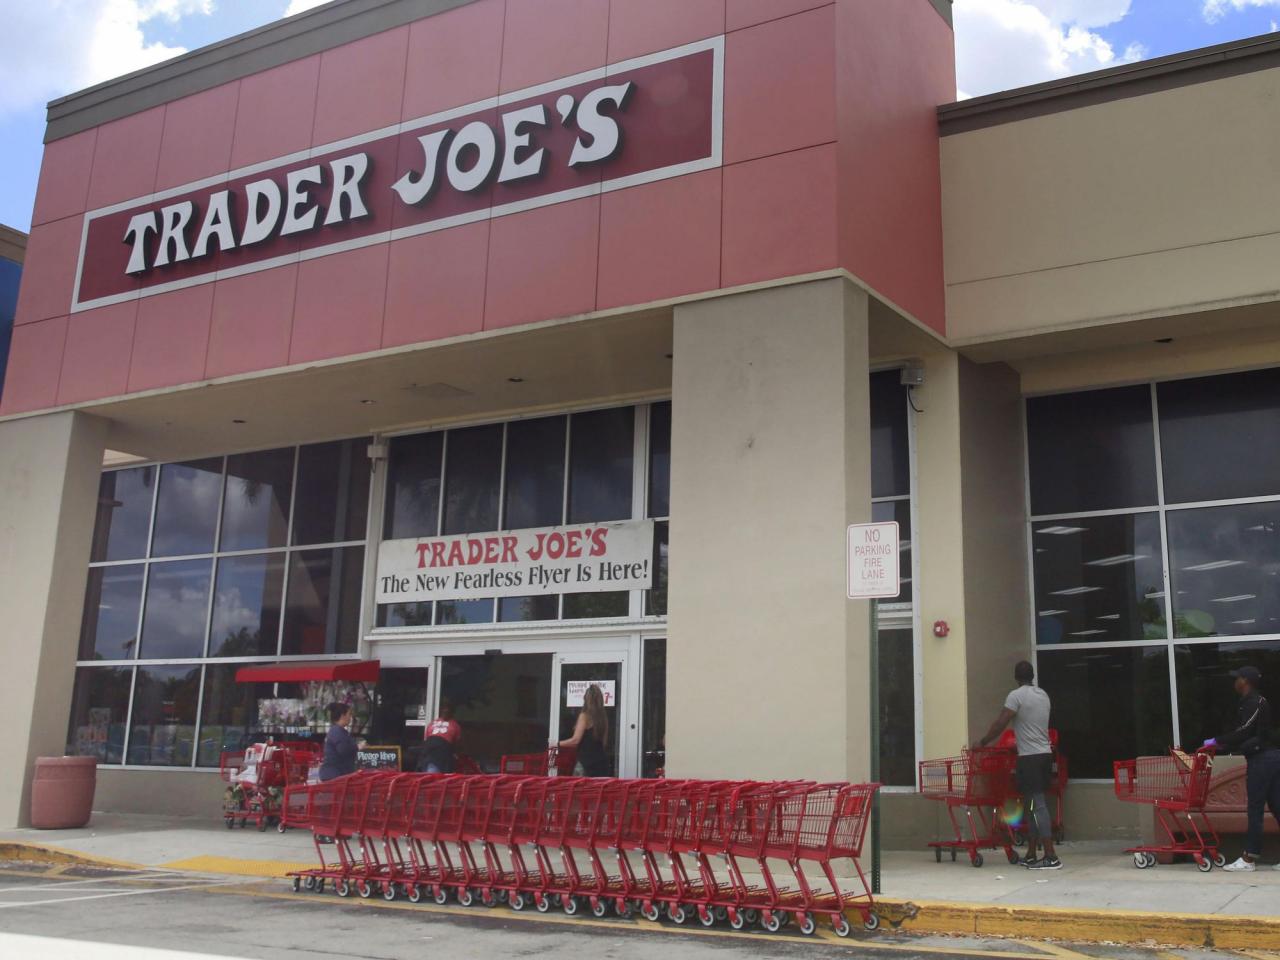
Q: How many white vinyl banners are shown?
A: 1